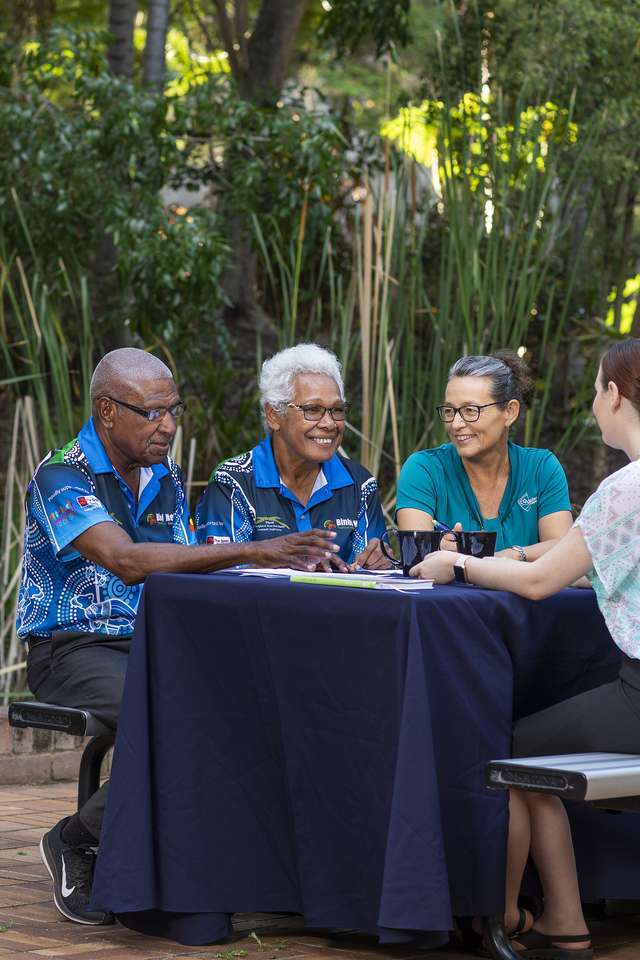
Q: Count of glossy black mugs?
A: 2